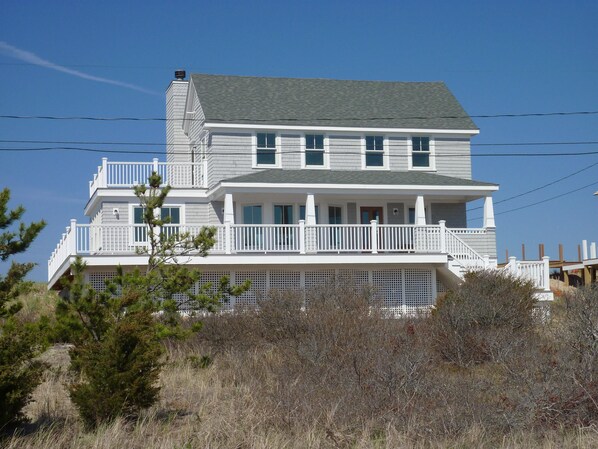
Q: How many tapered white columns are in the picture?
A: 4